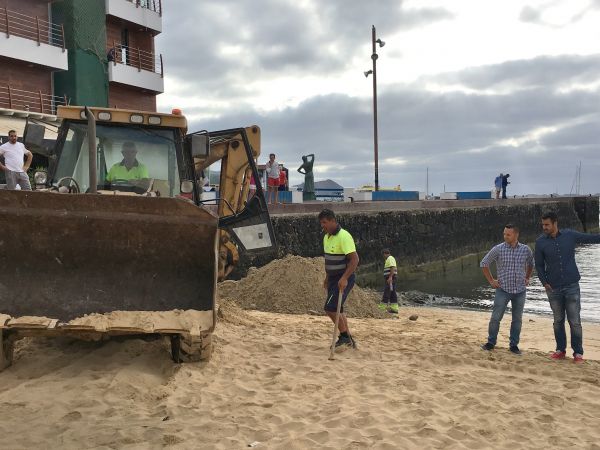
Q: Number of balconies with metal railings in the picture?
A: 4